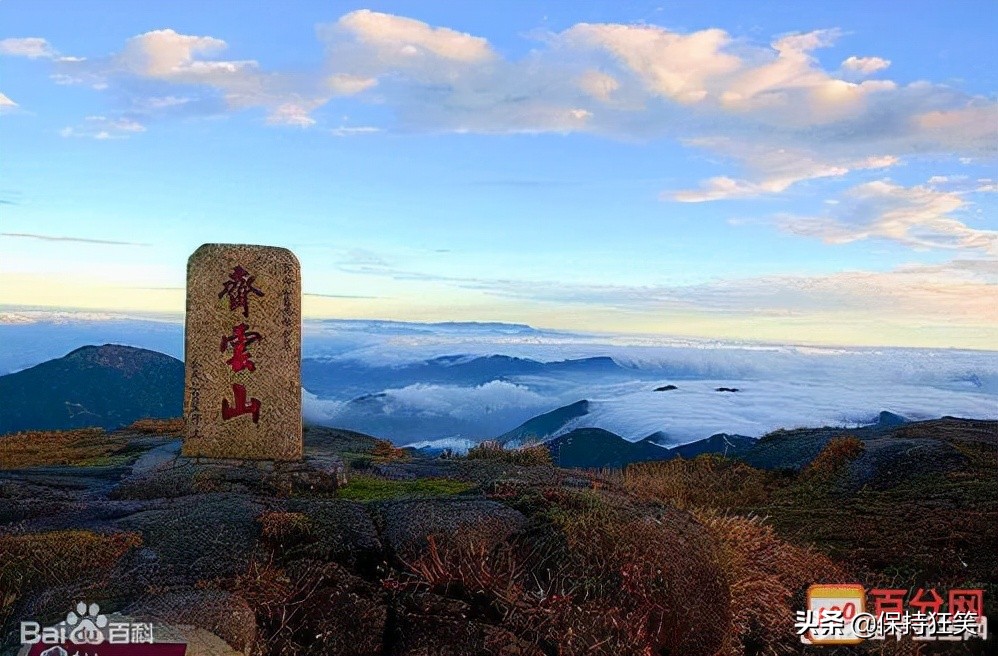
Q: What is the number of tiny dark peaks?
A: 2